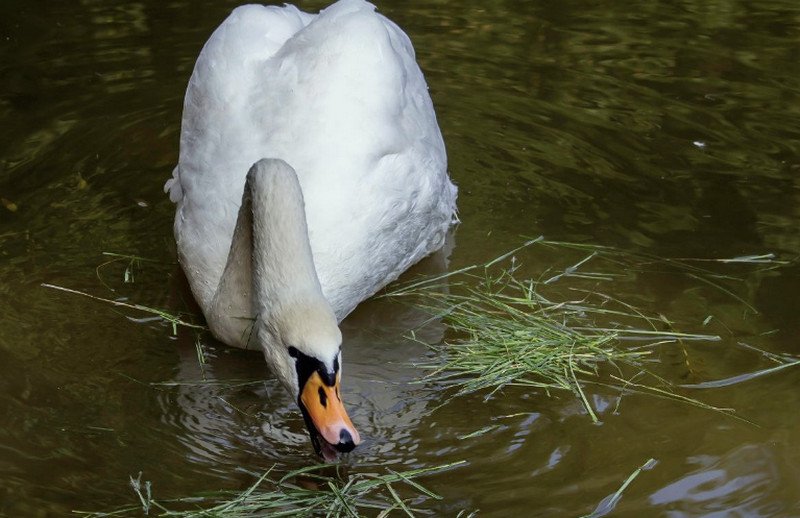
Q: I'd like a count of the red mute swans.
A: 0